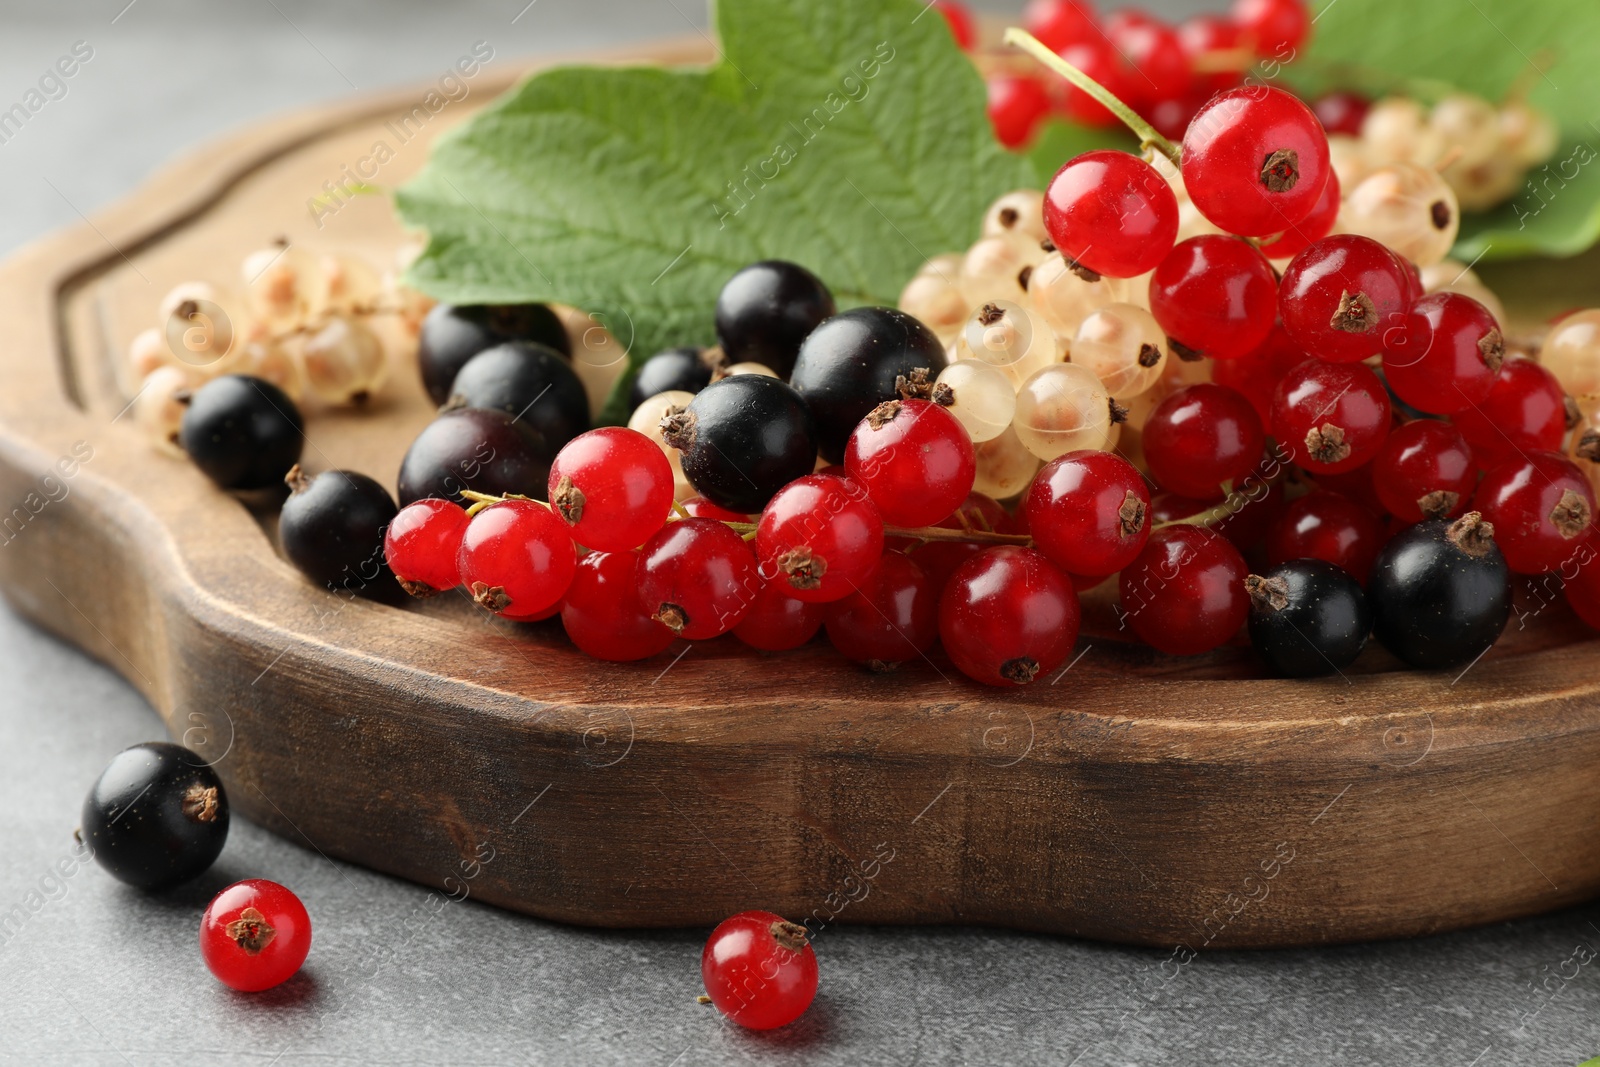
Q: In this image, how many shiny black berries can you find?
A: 12